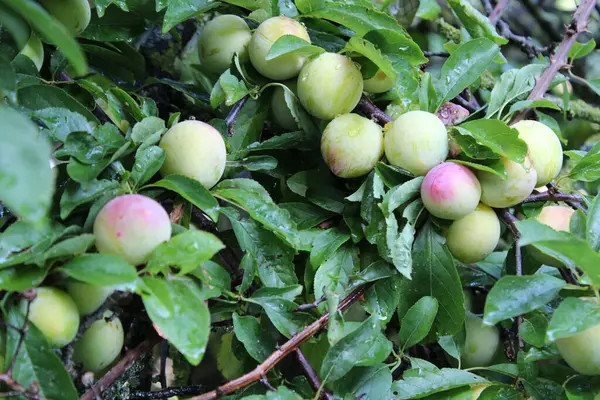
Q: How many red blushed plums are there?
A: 2